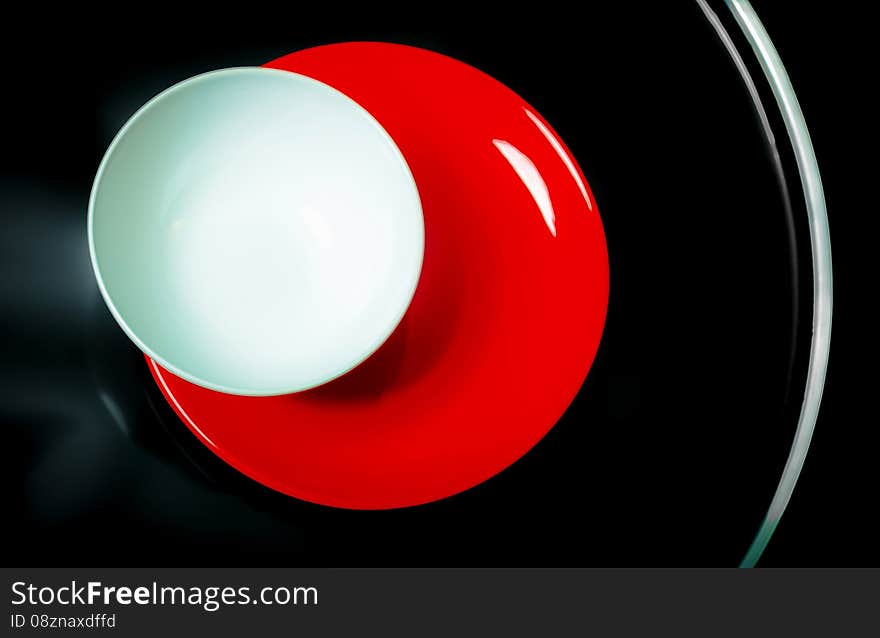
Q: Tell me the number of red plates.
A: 1